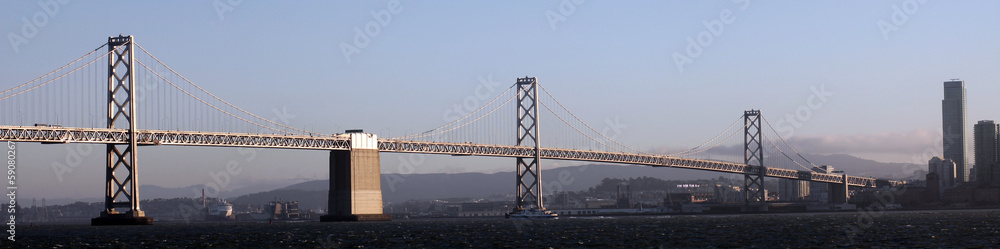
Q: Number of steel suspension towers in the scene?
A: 3